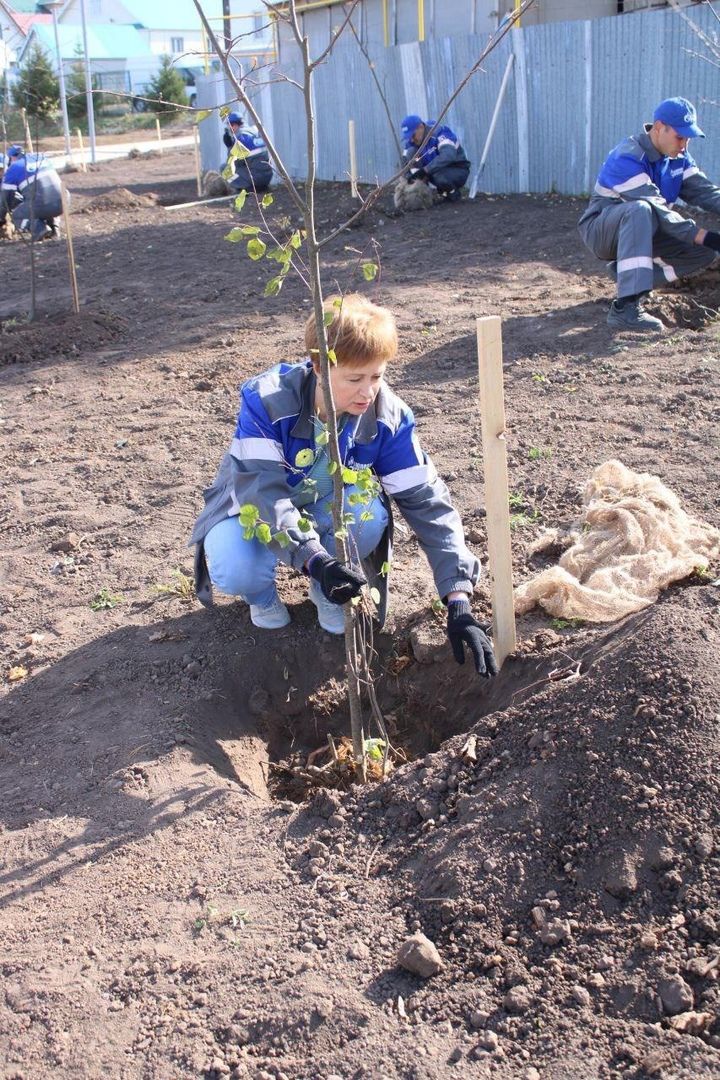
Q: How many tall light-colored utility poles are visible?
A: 2